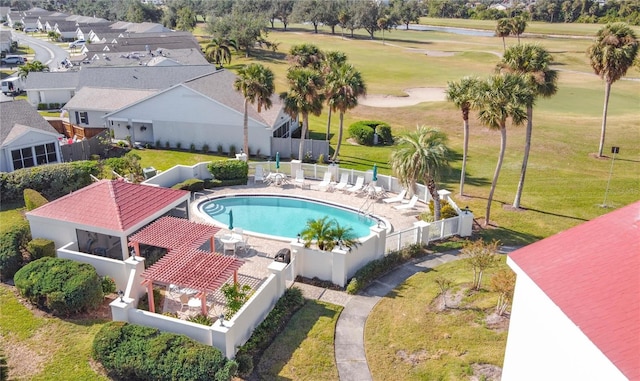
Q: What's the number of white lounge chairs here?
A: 7